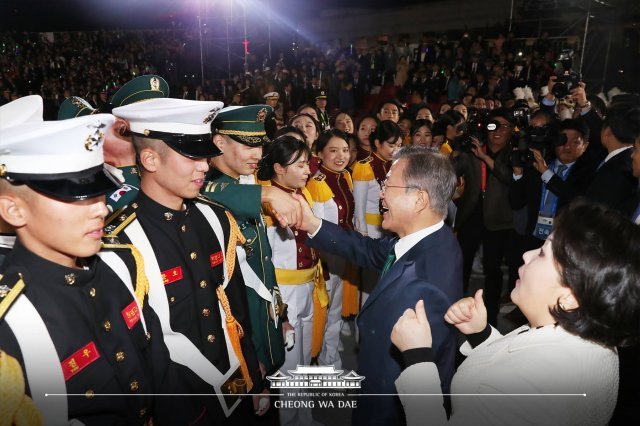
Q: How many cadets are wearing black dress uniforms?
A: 2